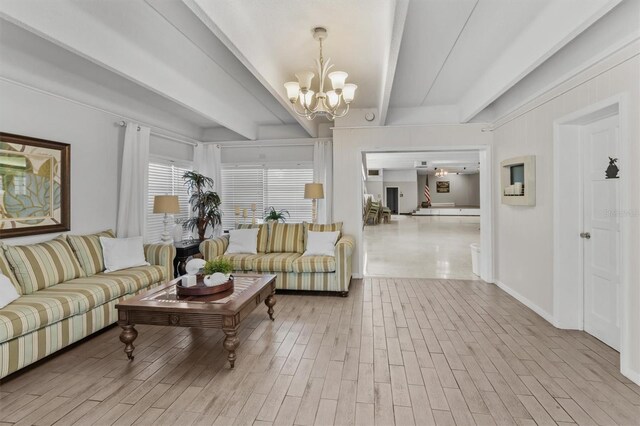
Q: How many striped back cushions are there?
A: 6